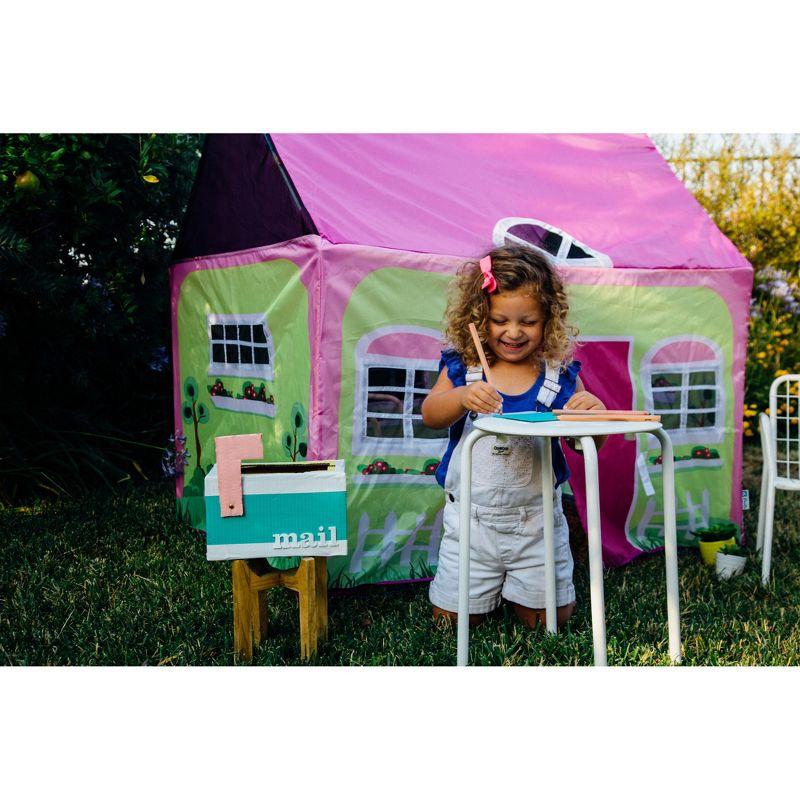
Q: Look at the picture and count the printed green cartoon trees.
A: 2